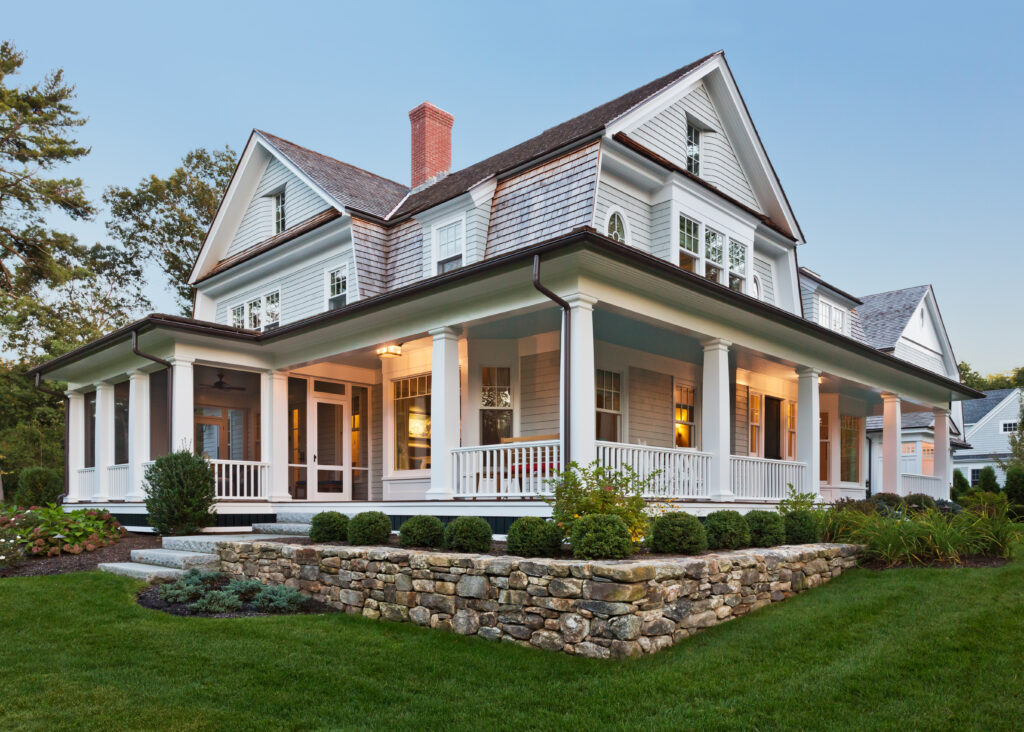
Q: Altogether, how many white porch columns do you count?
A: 11